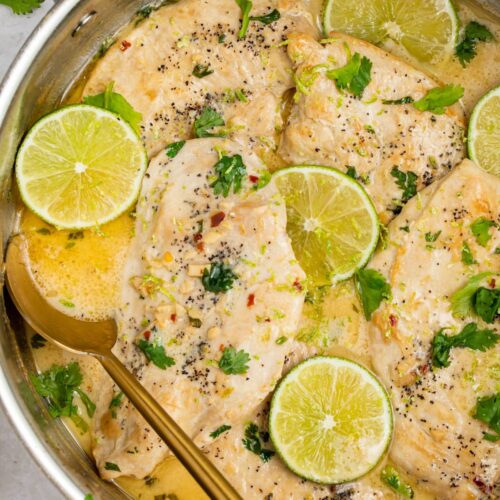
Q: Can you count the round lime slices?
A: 5